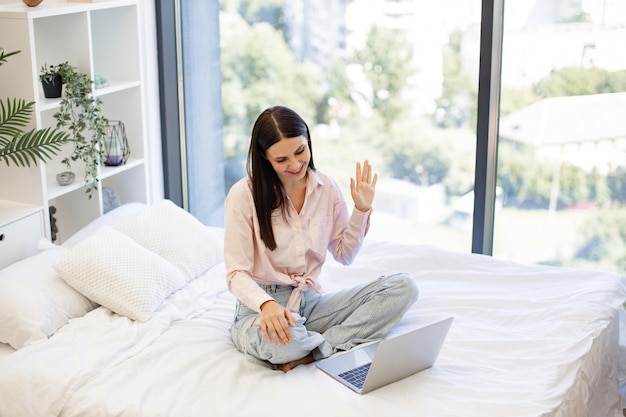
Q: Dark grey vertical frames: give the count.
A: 2